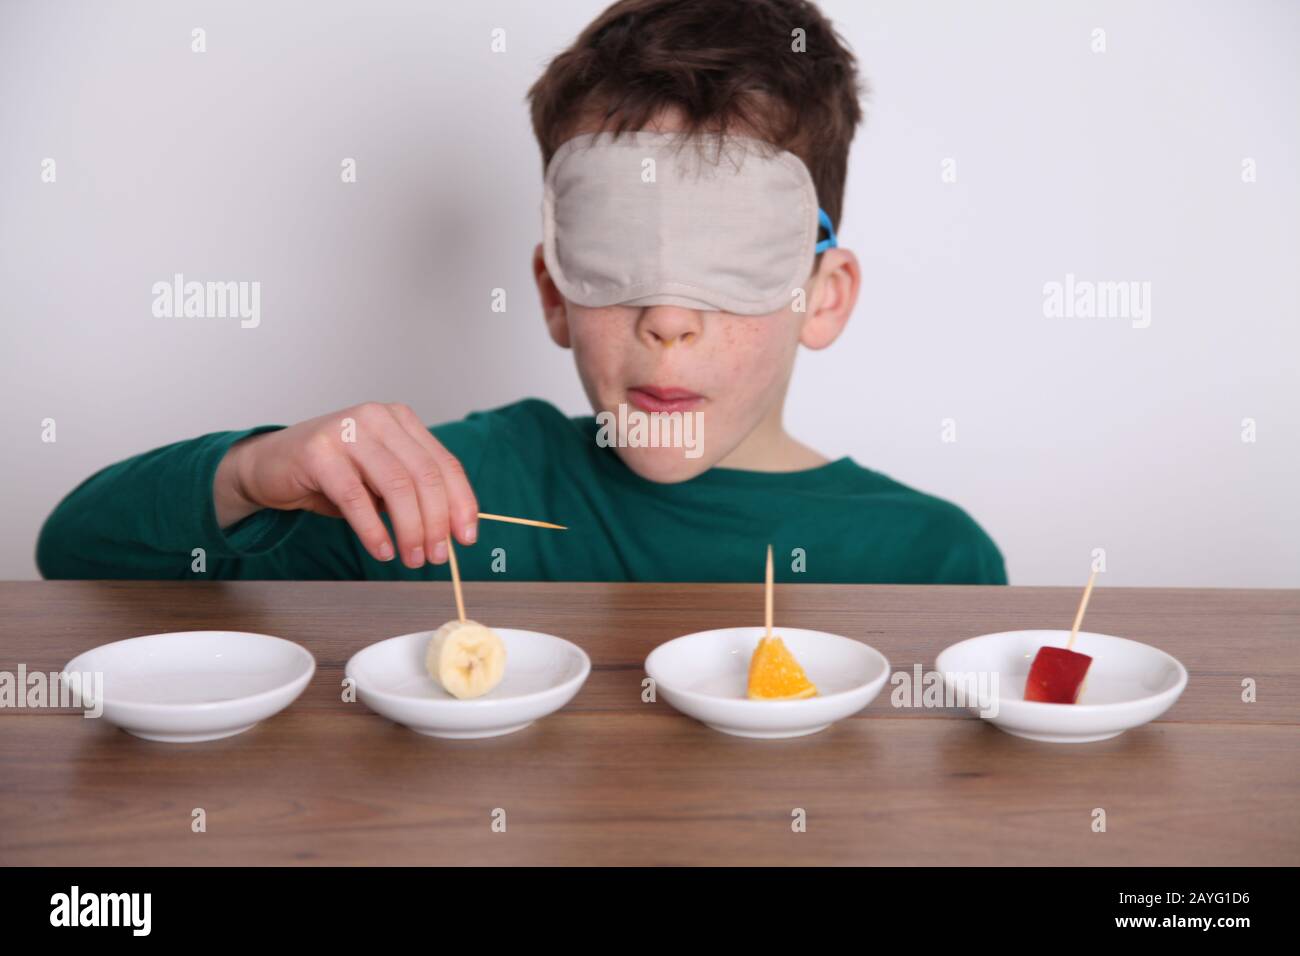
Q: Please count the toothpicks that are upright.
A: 3